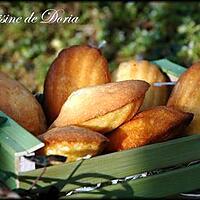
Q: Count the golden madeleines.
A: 7